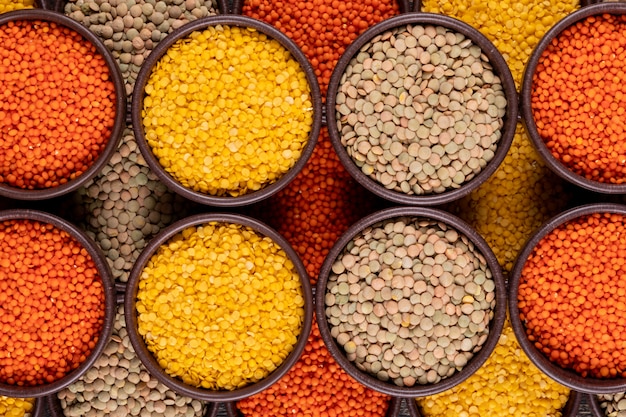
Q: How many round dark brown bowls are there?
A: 8